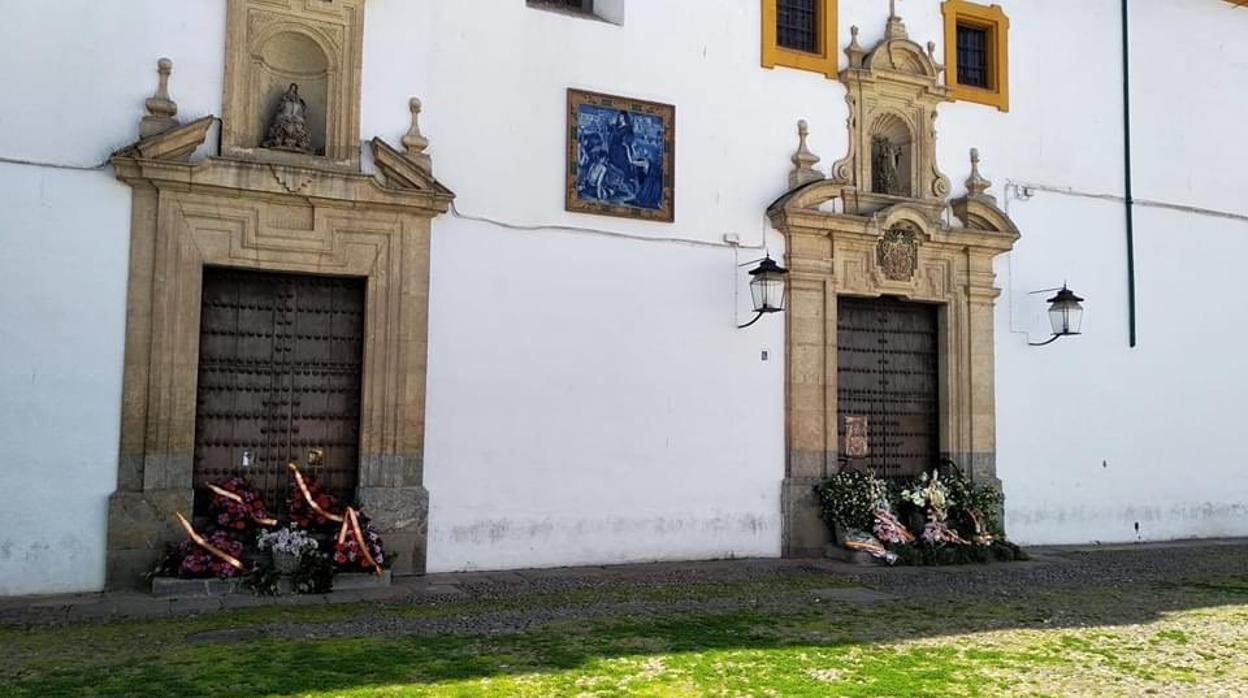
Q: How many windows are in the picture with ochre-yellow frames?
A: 2